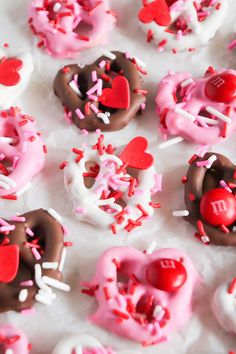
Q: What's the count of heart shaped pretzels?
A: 13